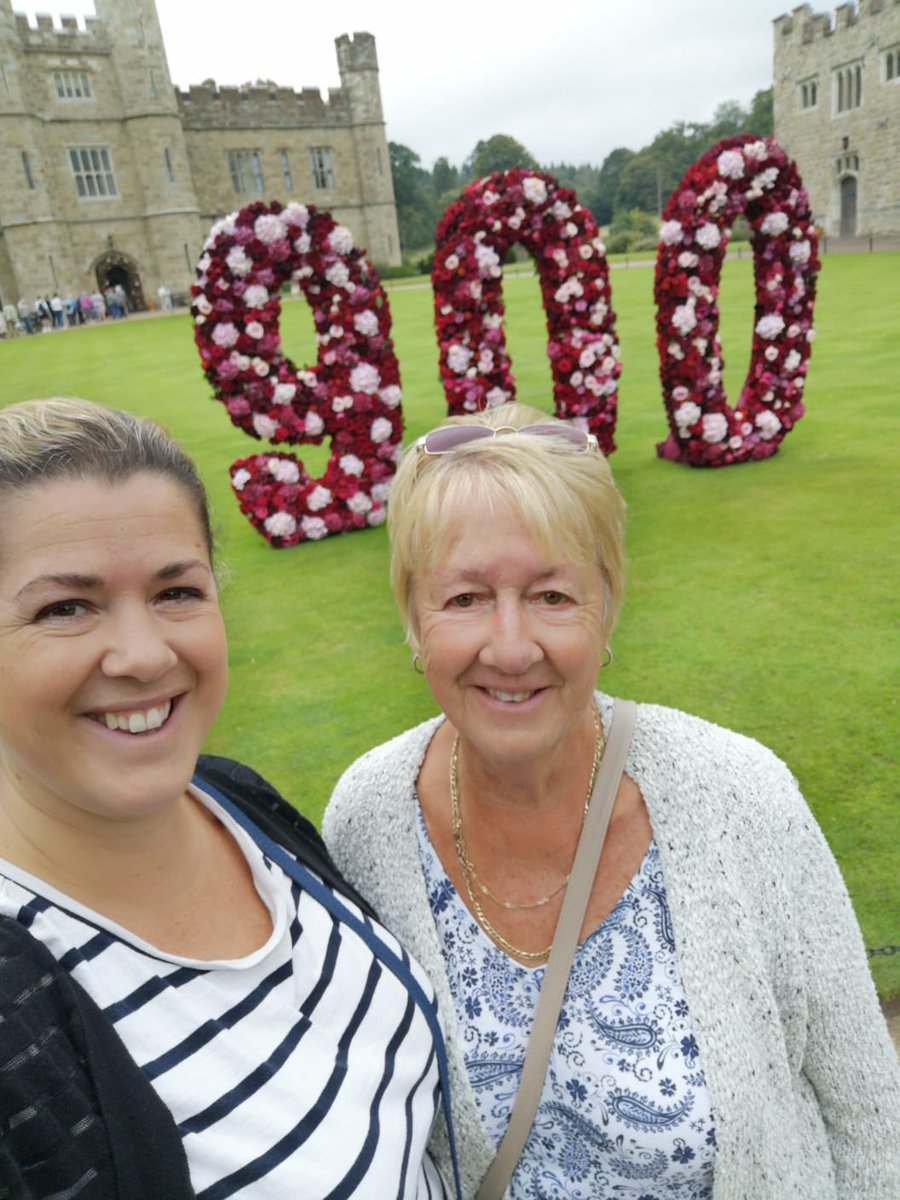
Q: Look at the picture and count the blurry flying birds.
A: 0